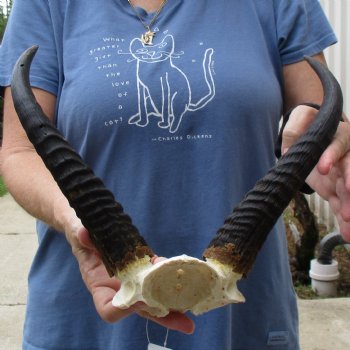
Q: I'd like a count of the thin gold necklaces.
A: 1